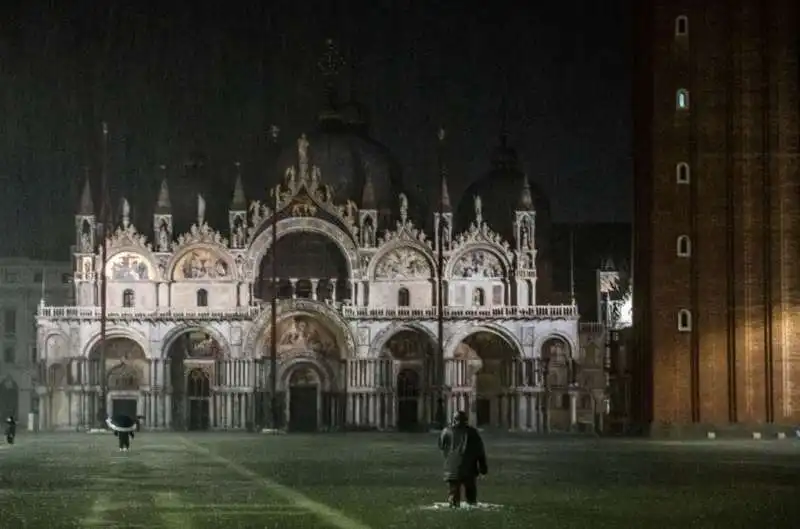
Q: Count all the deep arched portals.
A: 5